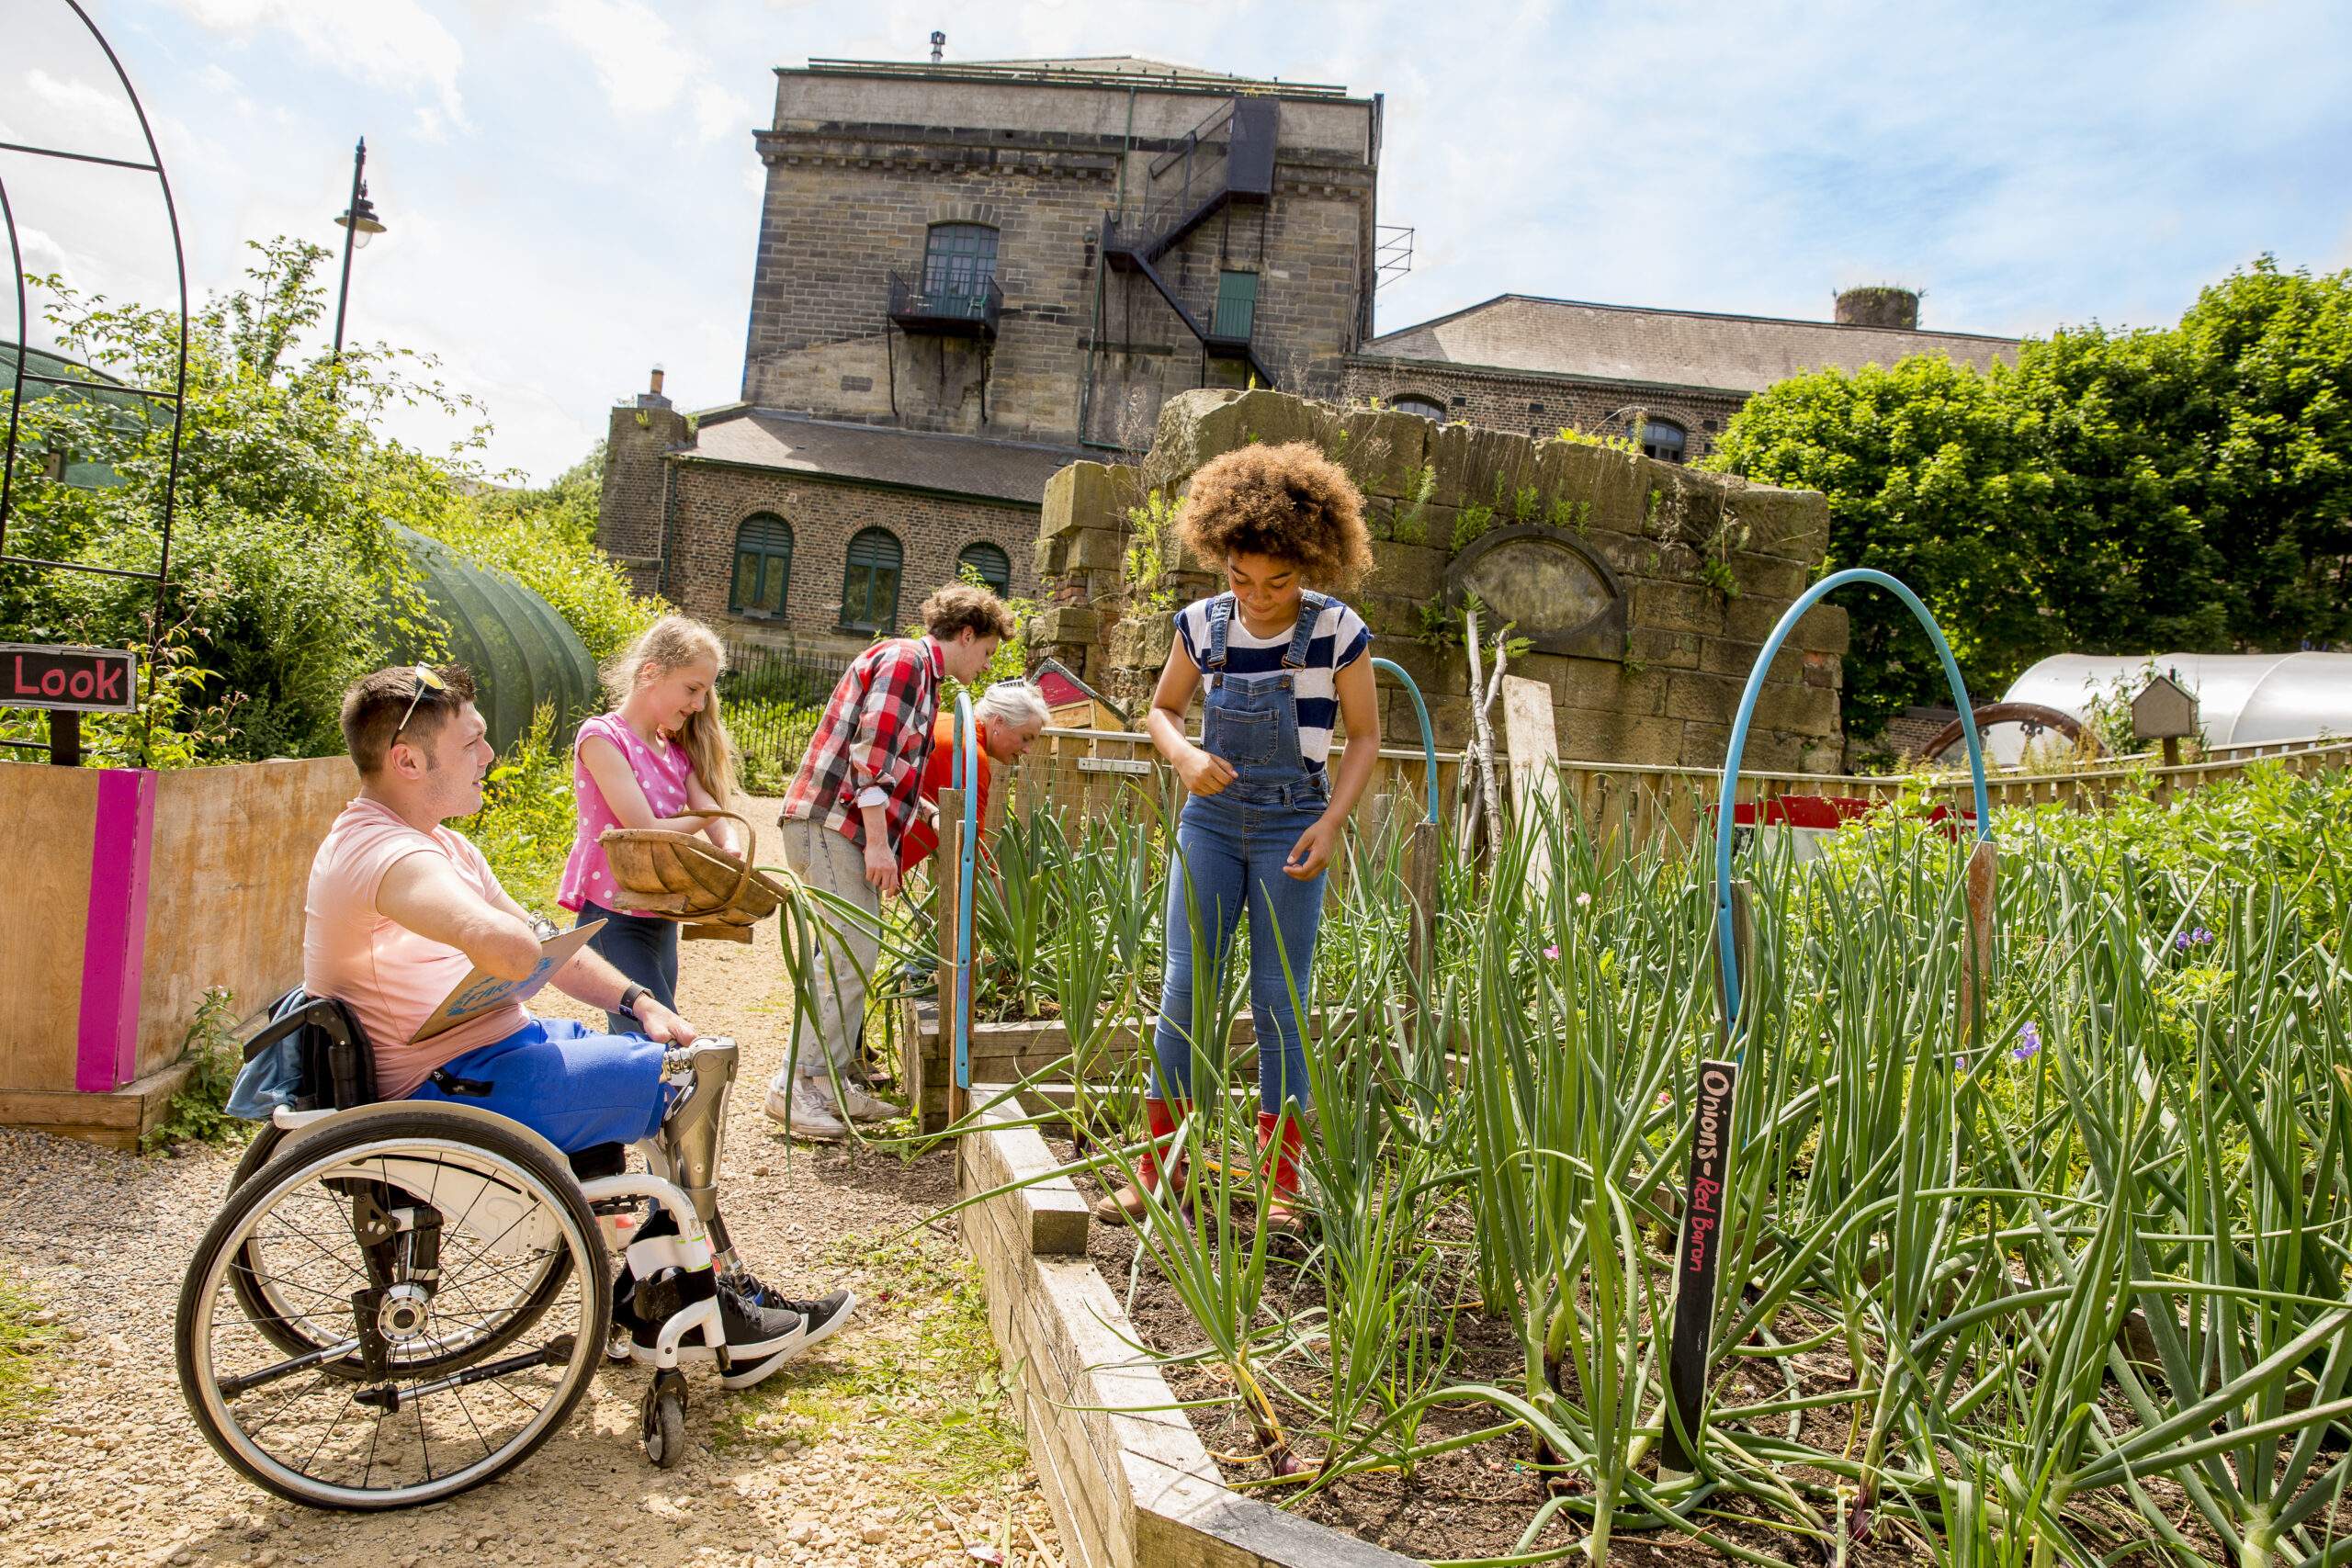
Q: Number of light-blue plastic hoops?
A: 3